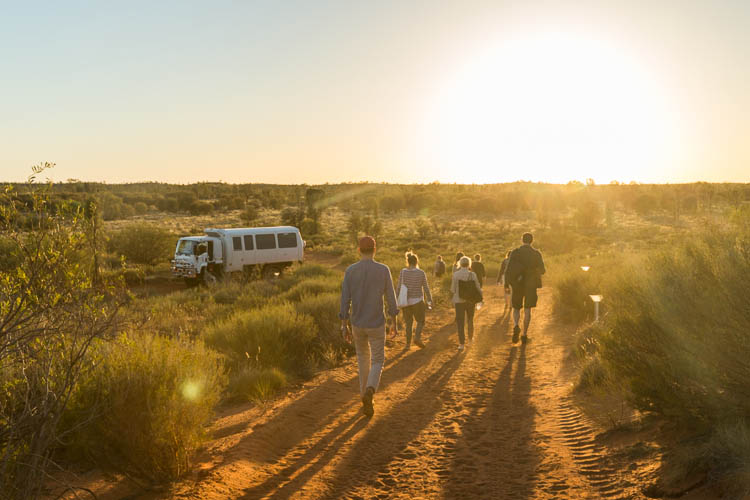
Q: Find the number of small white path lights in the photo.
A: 2